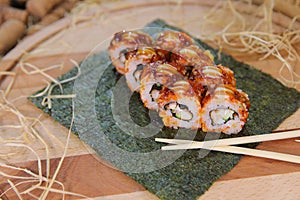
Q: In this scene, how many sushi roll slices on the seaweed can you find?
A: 8